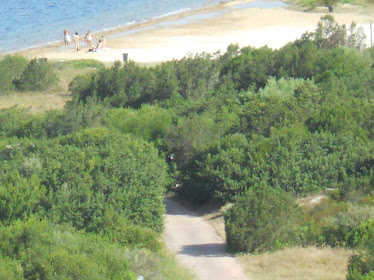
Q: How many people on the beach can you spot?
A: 5